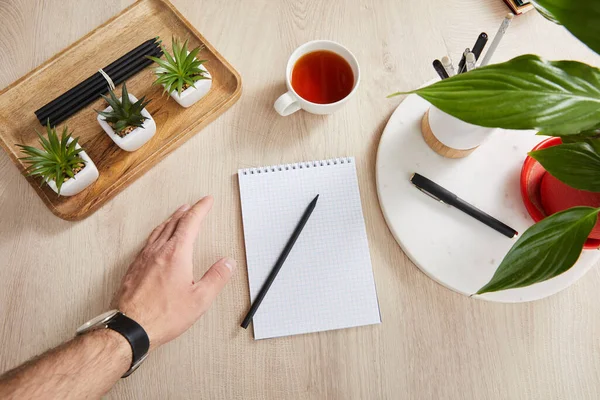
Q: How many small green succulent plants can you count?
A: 3